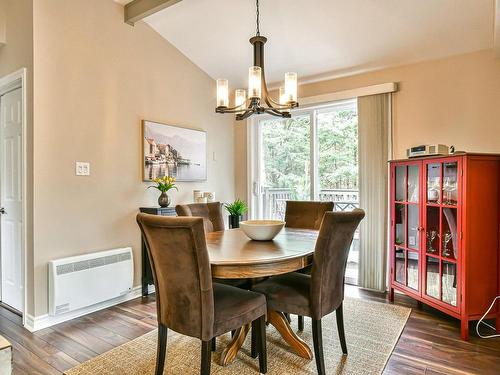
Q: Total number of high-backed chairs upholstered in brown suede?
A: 4